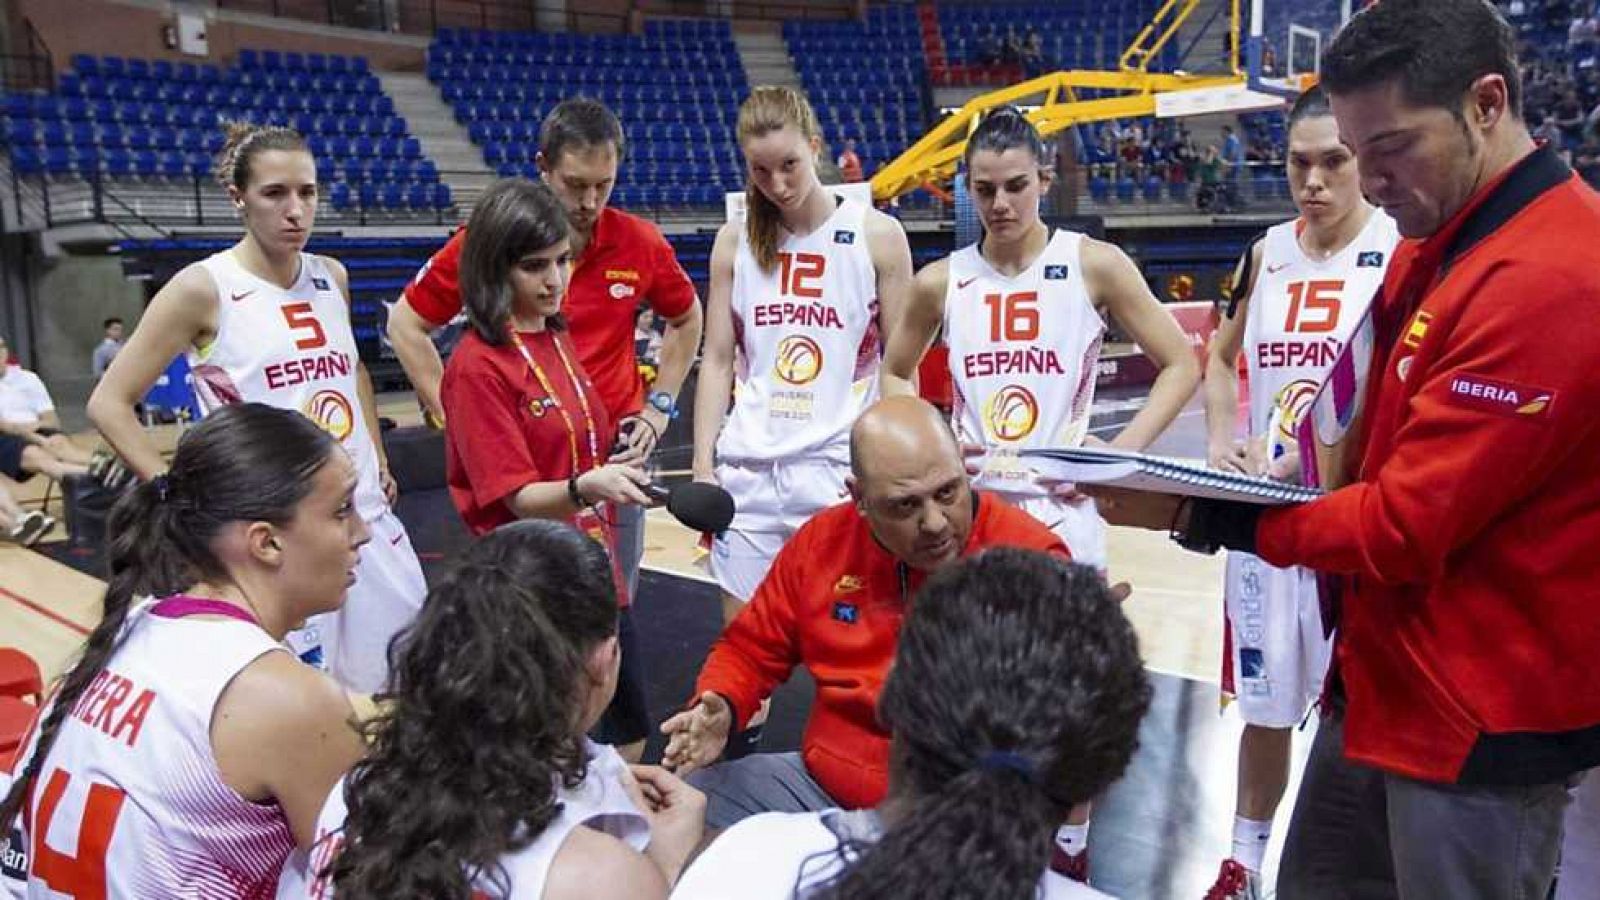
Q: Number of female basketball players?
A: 7